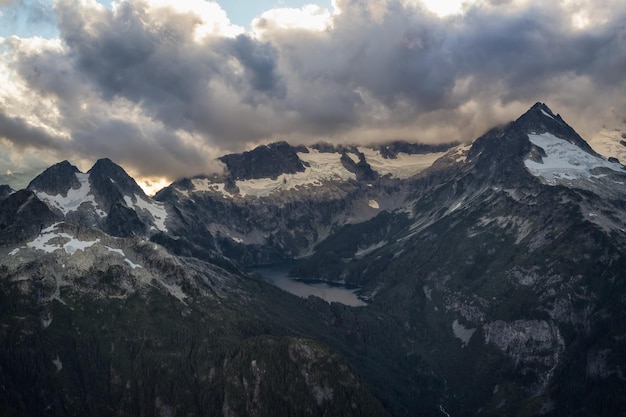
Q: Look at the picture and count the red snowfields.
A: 0